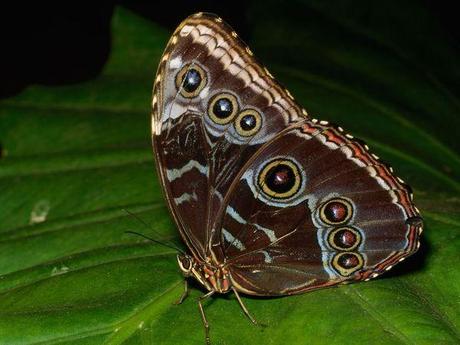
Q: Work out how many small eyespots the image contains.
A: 6